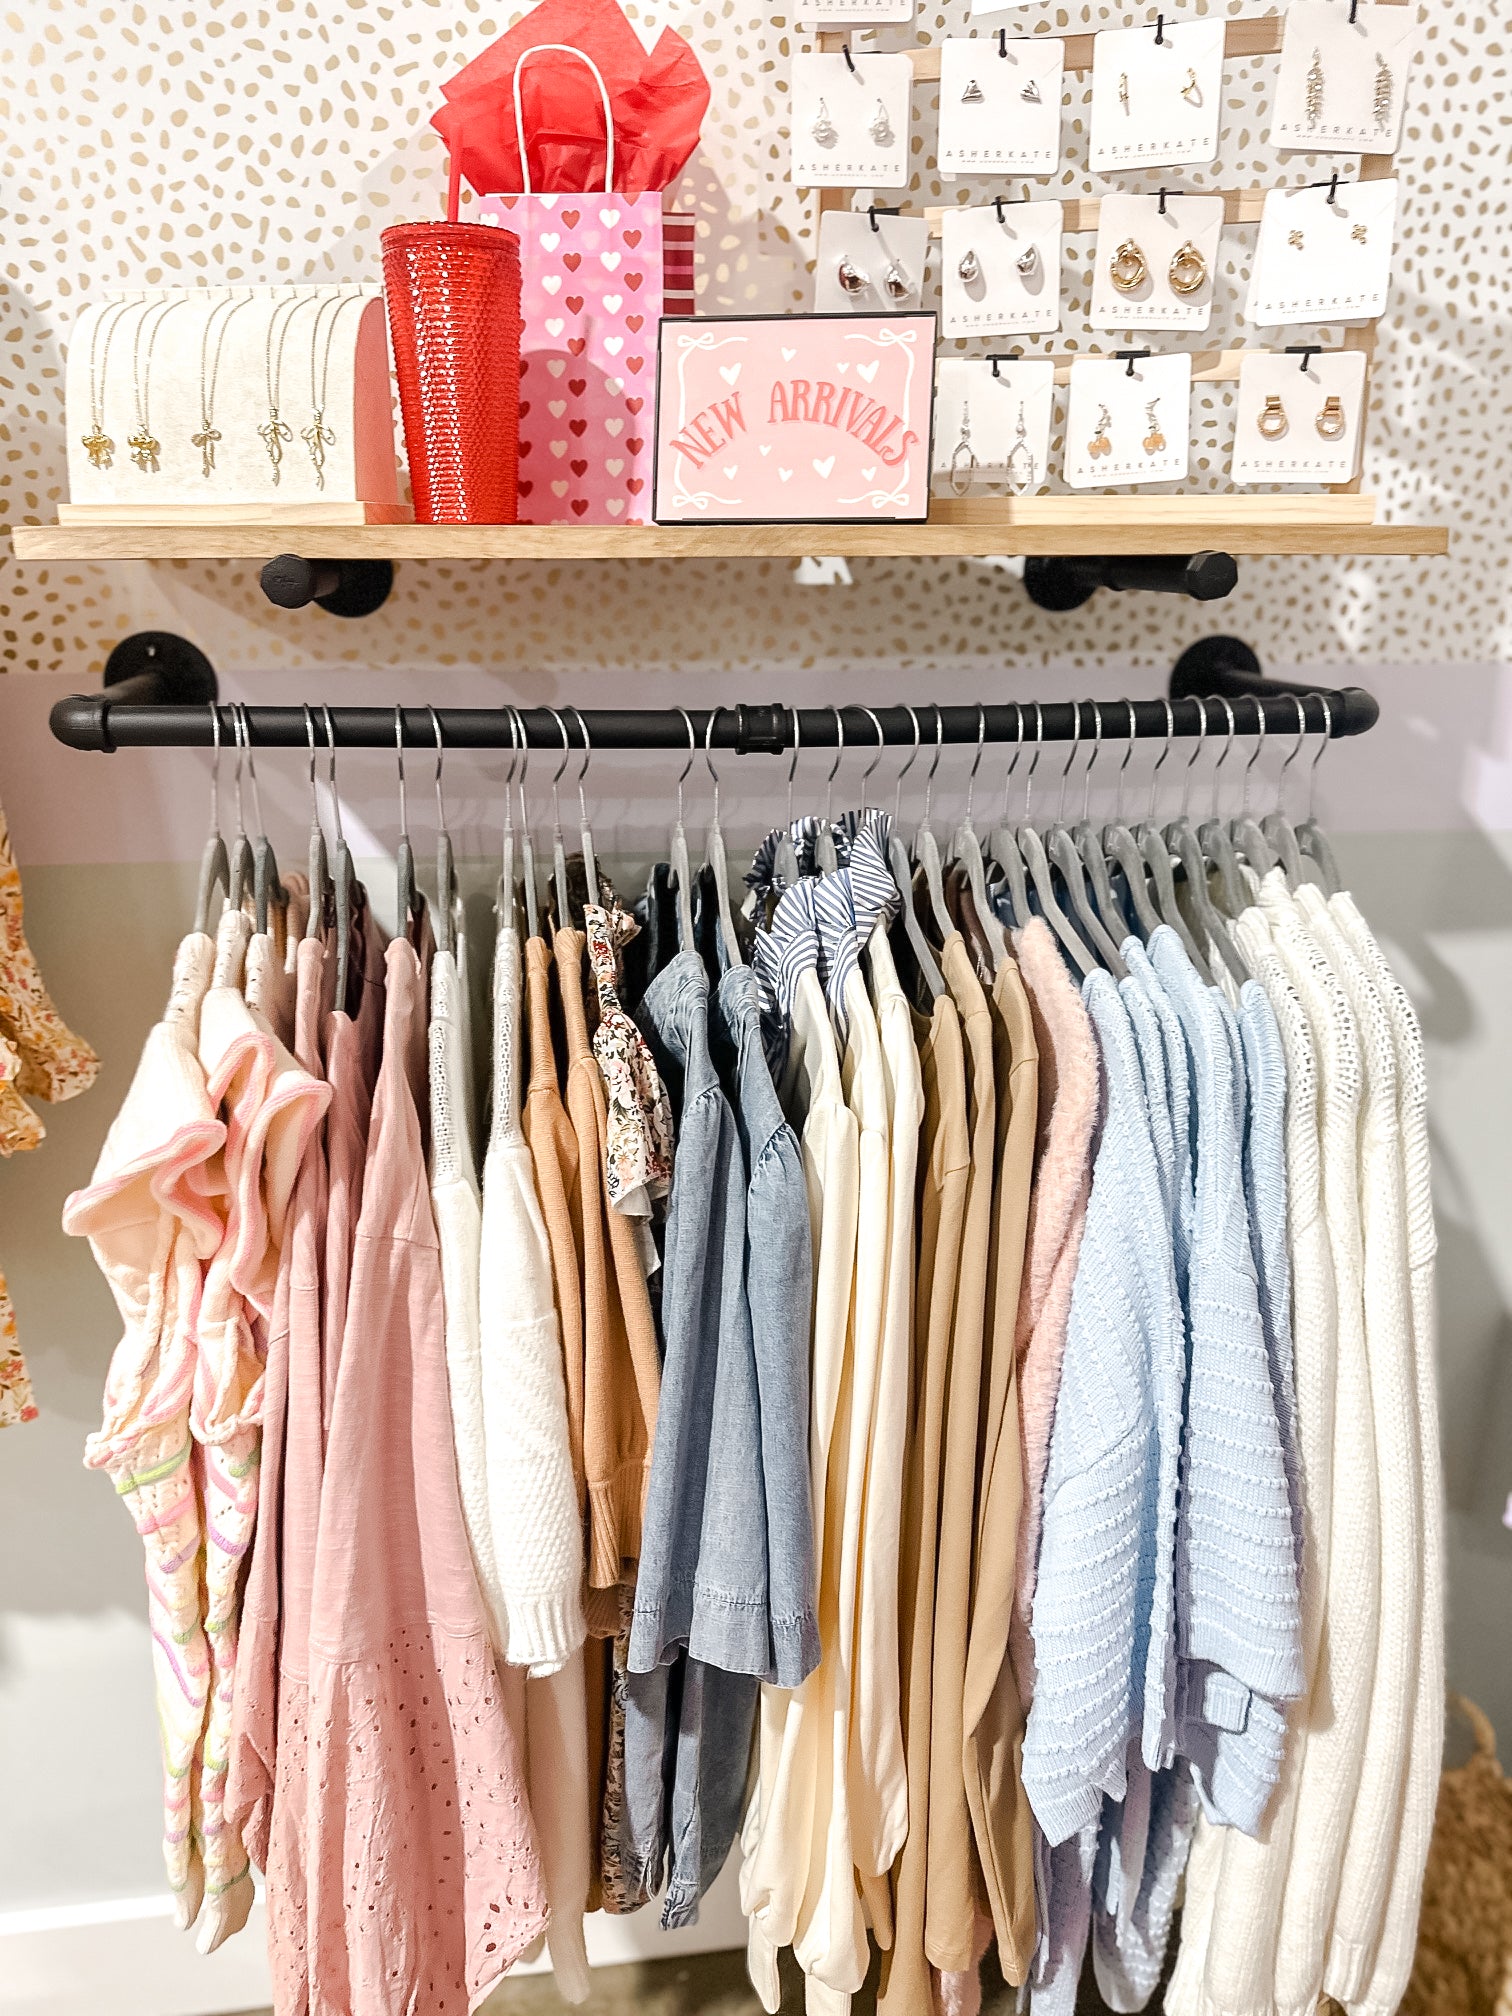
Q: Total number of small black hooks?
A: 11